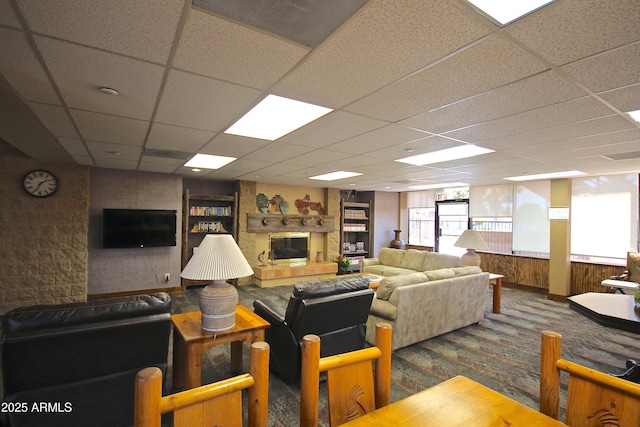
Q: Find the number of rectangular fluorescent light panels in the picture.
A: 8